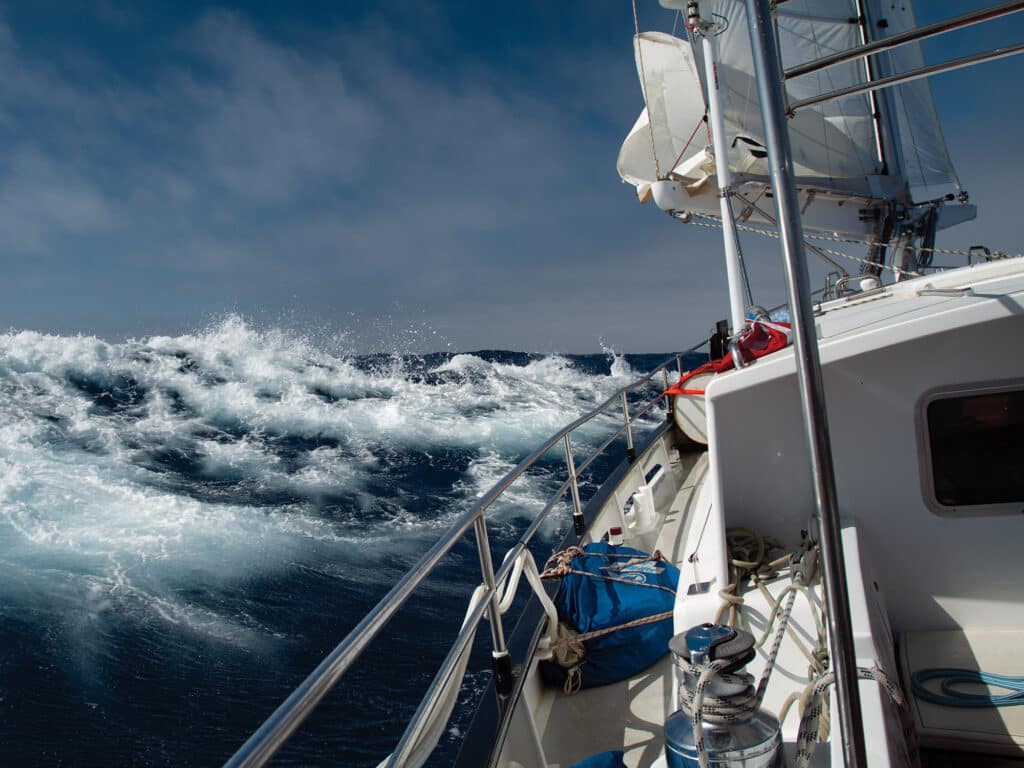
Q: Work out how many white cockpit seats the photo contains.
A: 1